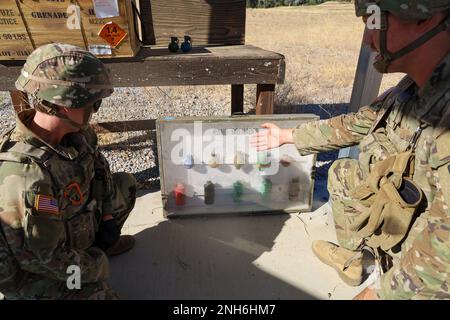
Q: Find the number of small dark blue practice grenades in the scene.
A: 2